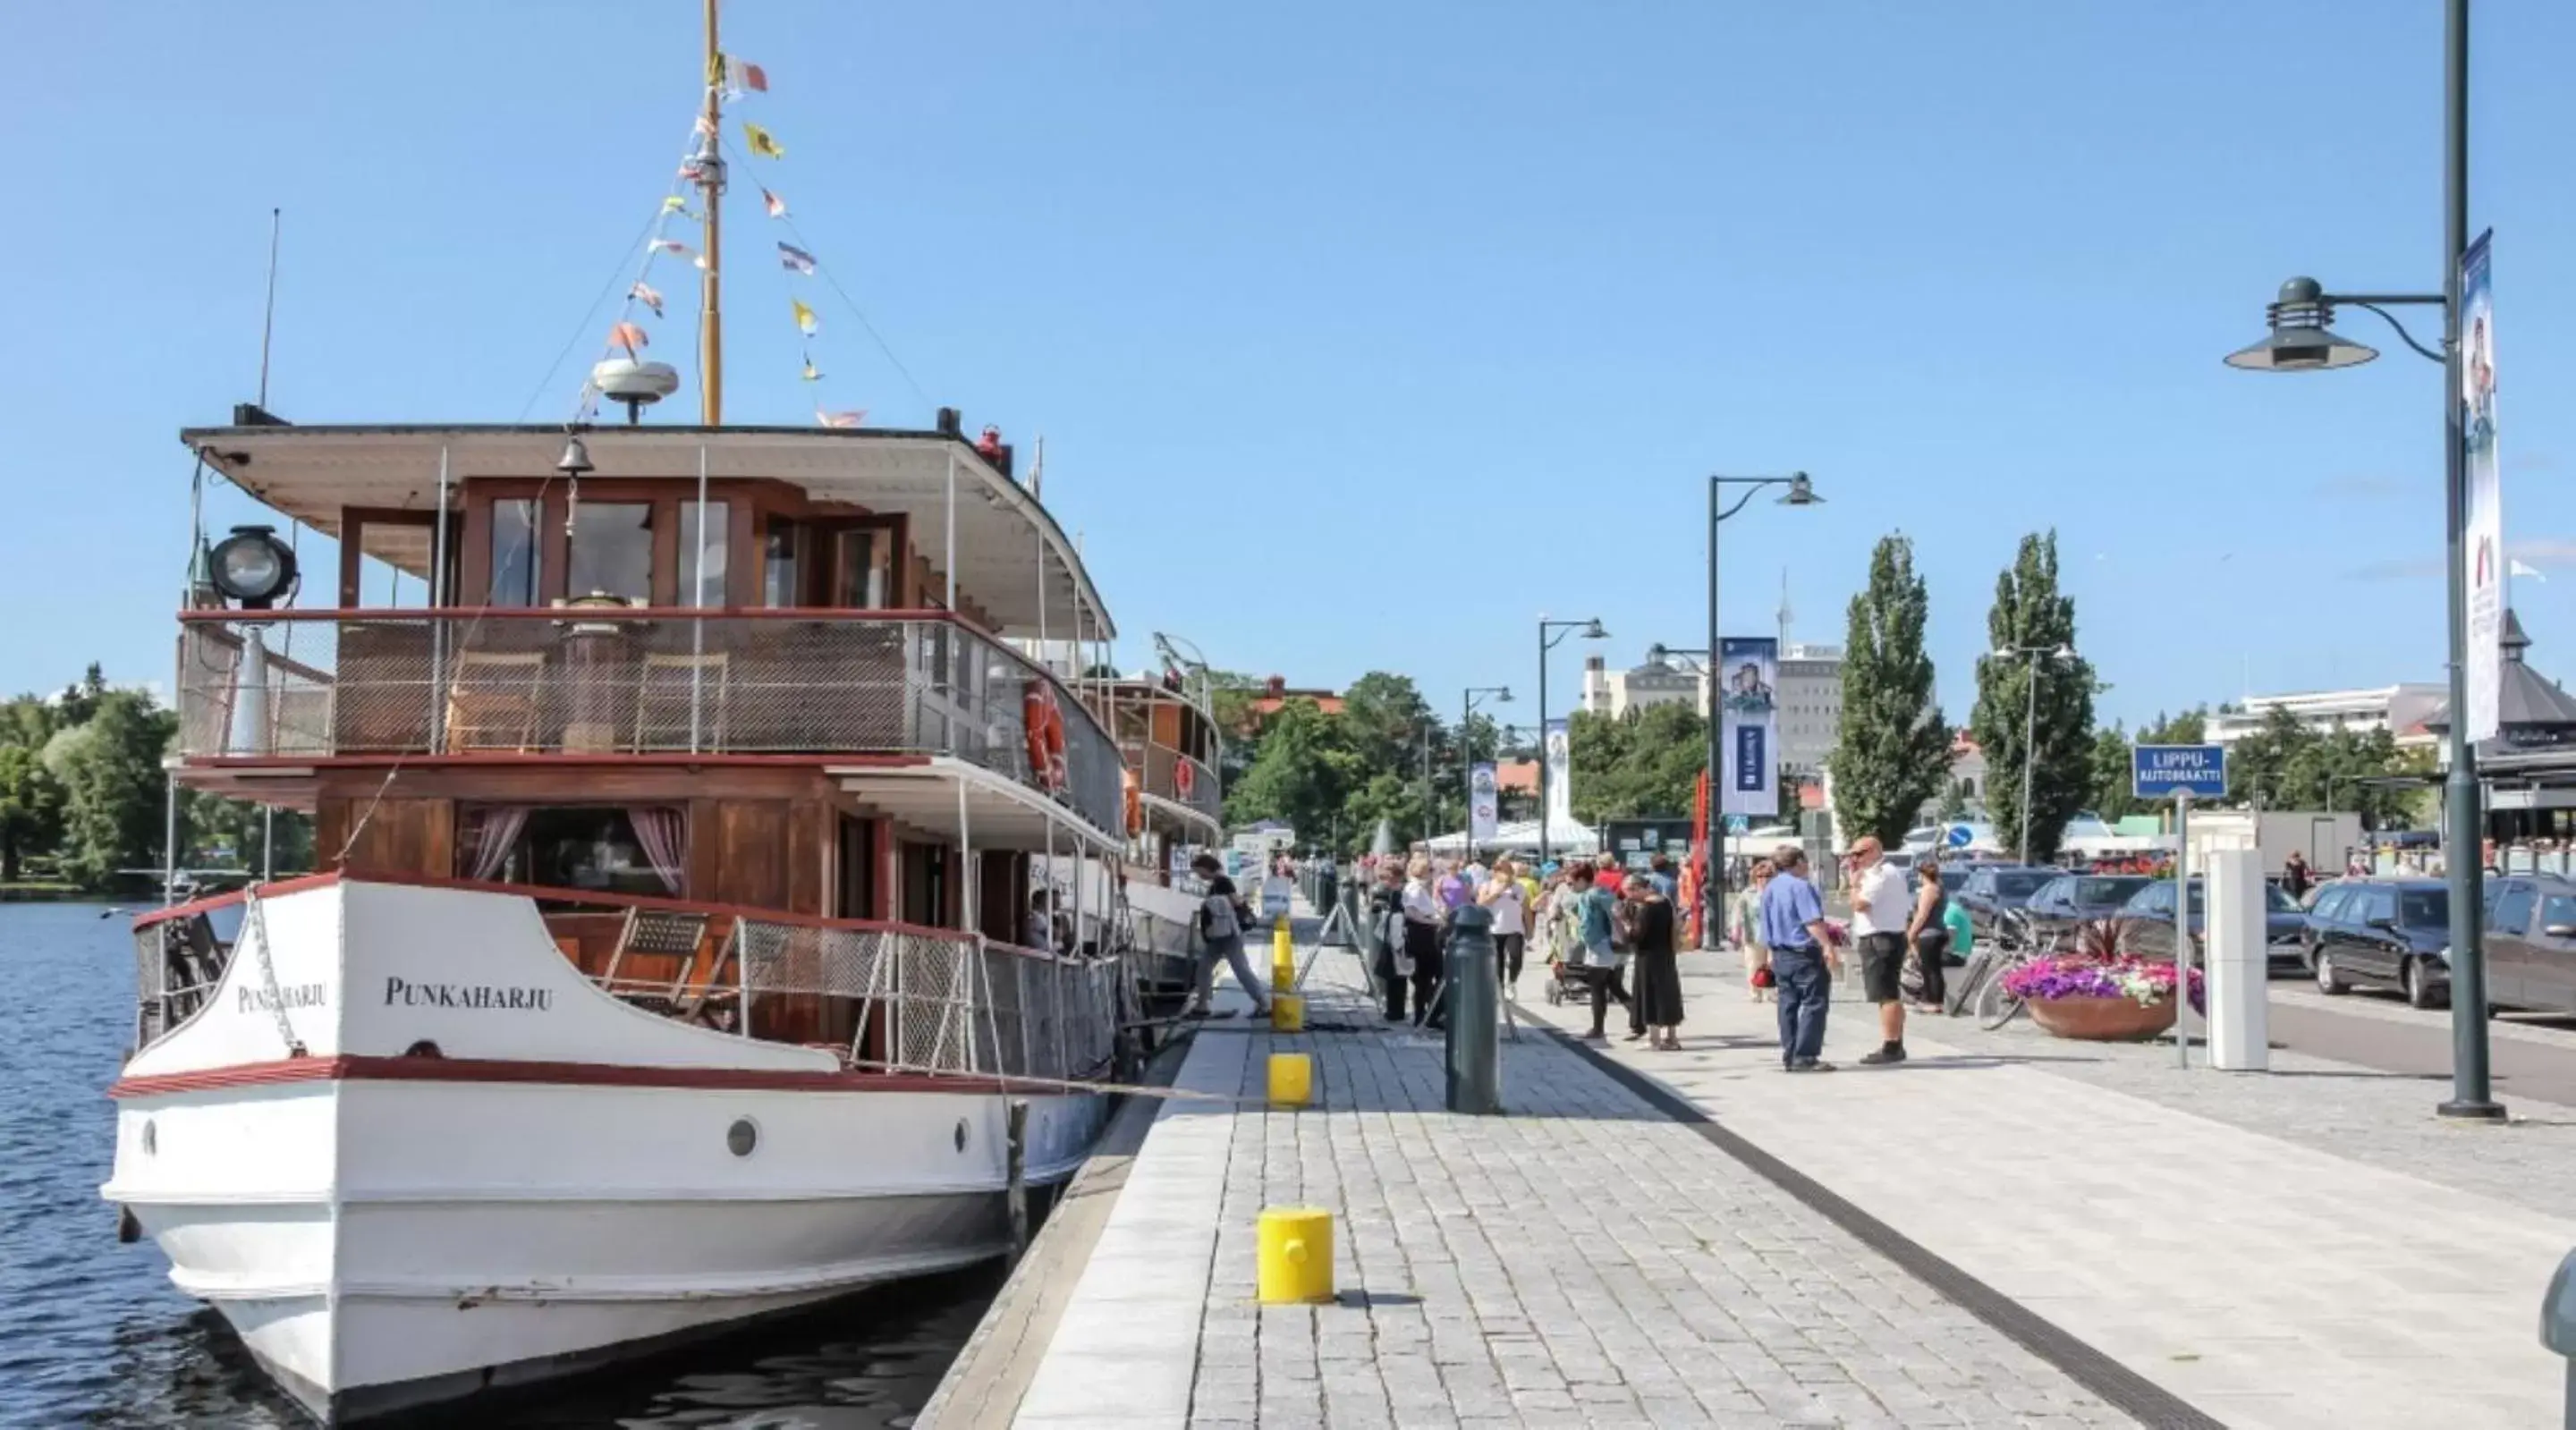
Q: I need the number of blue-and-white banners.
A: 4